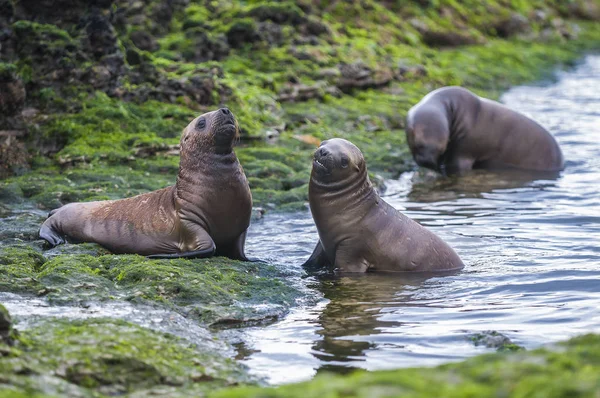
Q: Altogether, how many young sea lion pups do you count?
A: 3